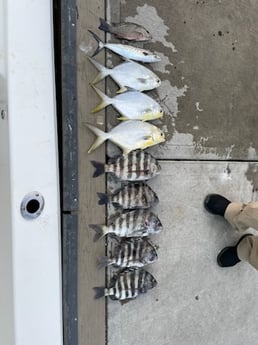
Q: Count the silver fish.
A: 4